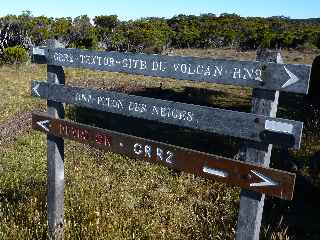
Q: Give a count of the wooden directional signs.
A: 3